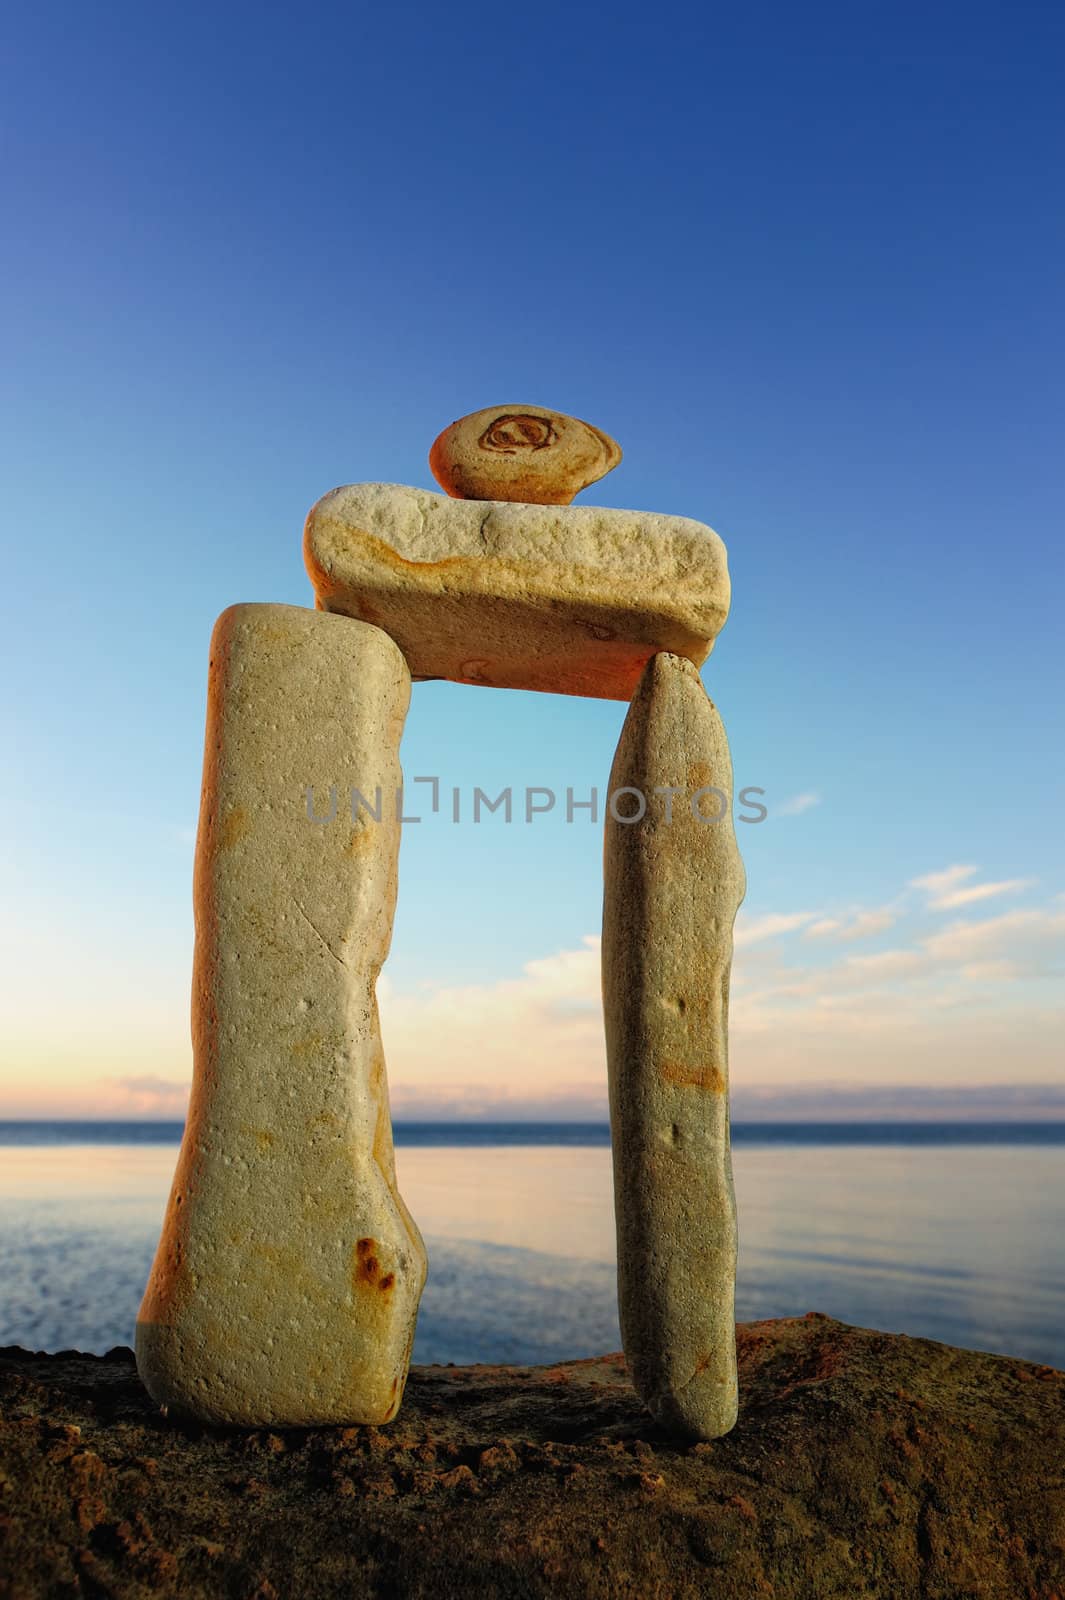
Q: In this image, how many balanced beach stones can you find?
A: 4